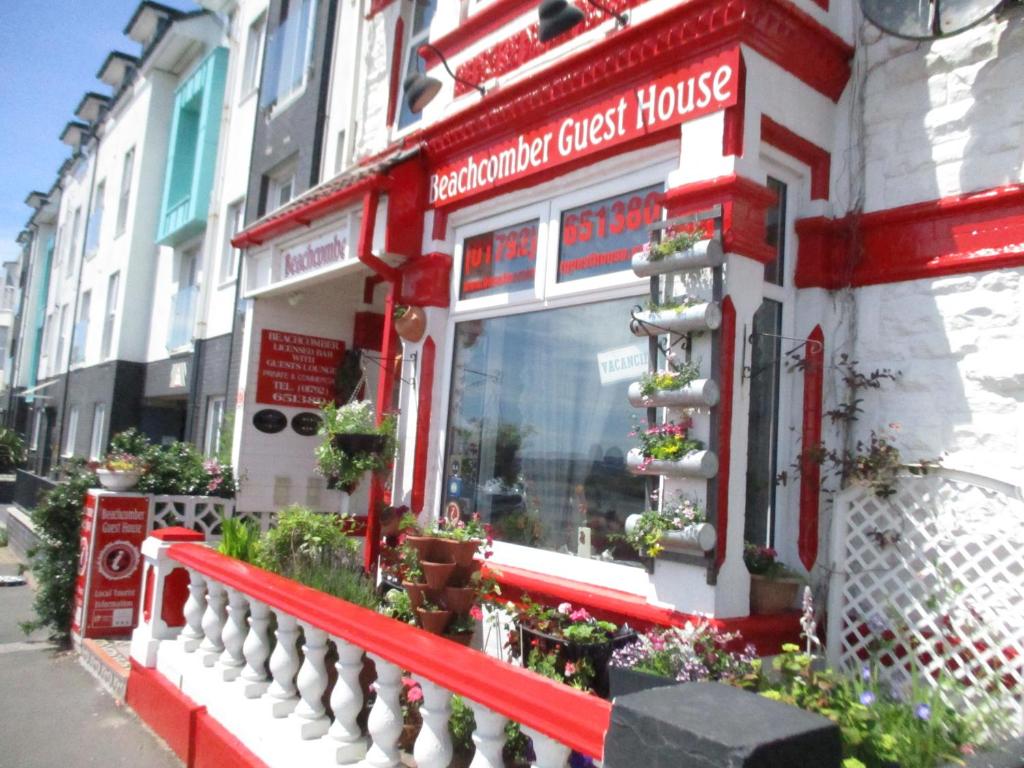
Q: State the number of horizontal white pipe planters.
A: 5